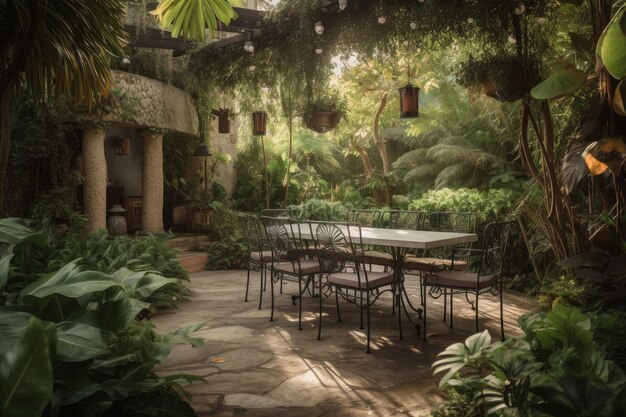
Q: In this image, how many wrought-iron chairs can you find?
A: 8